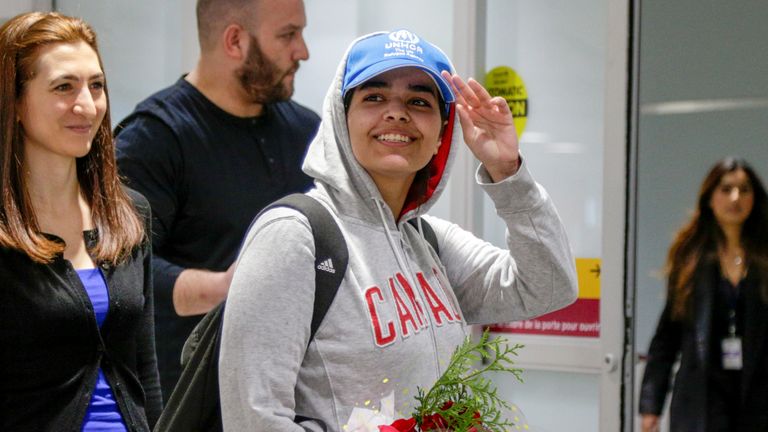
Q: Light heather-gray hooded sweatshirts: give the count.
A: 1